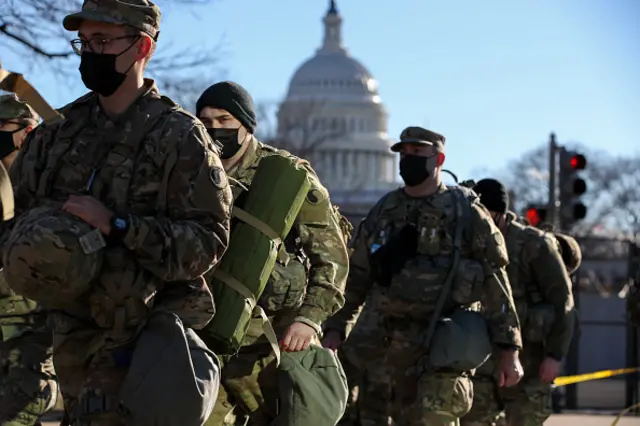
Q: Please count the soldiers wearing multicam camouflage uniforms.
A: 5